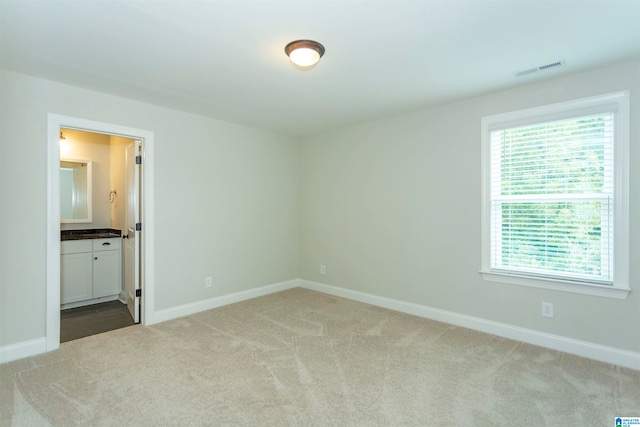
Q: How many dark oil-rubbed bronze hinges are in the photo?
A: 3